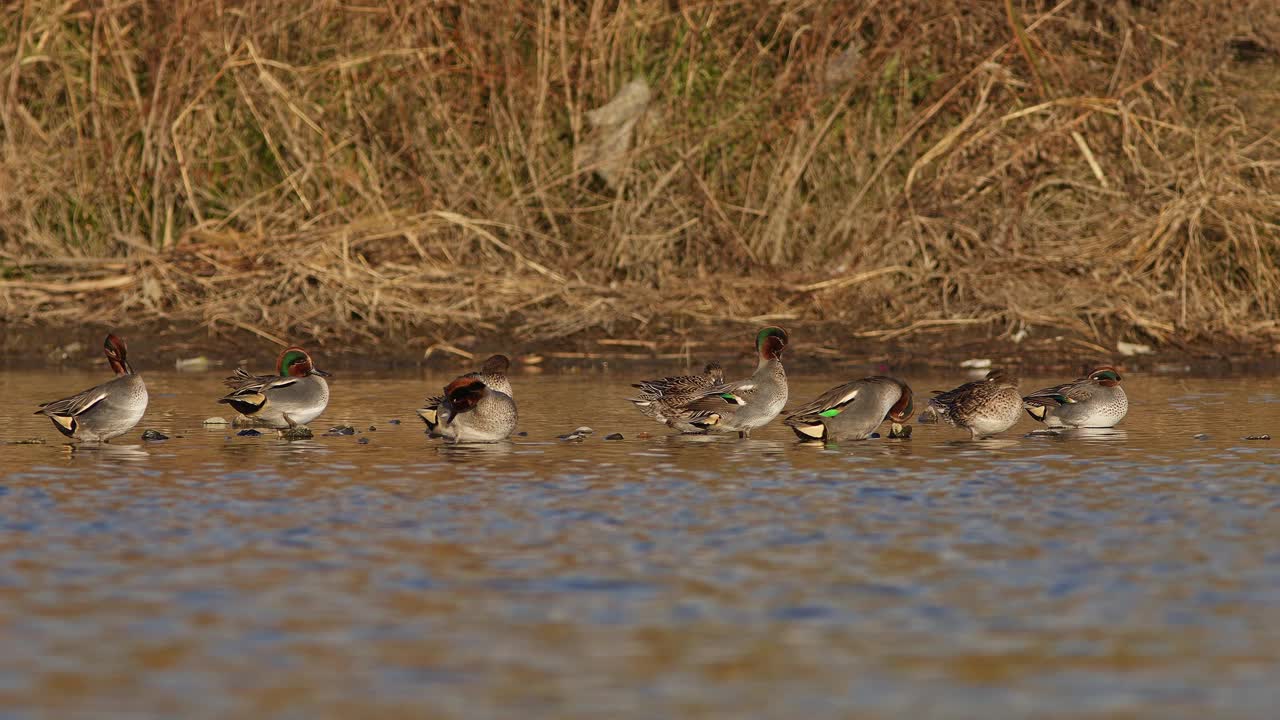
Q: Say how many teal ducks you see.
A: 9